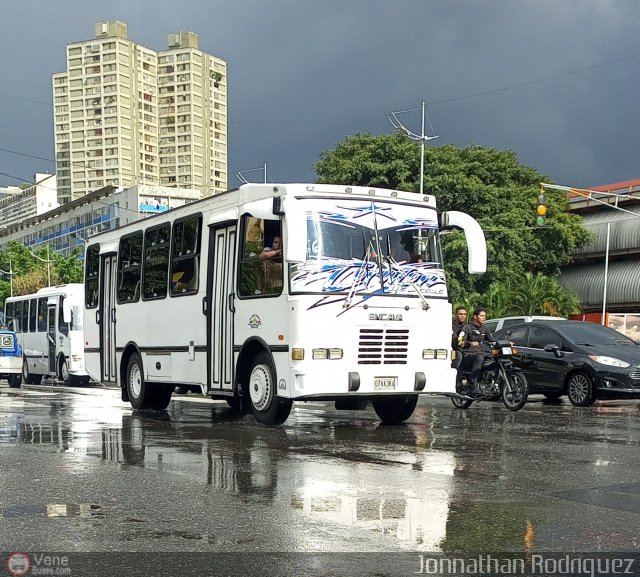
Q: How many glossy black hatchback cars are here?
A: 1